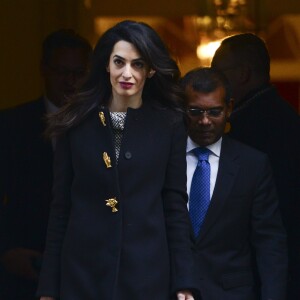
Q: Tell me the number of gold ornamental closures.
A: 3